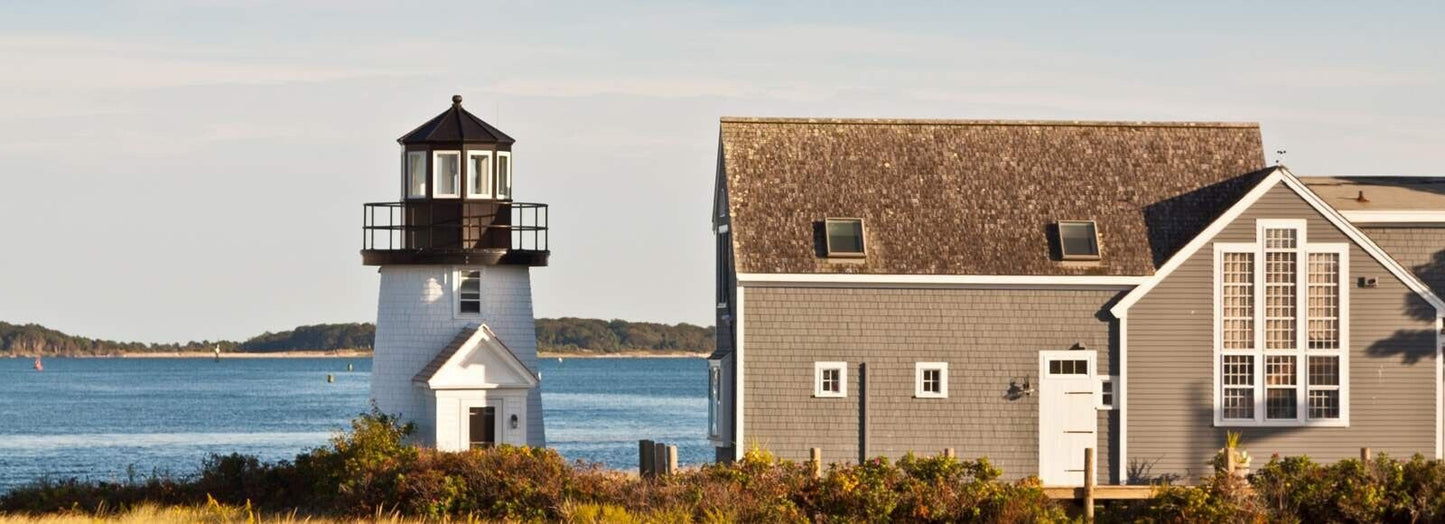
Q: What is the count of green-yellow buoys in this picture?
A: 2